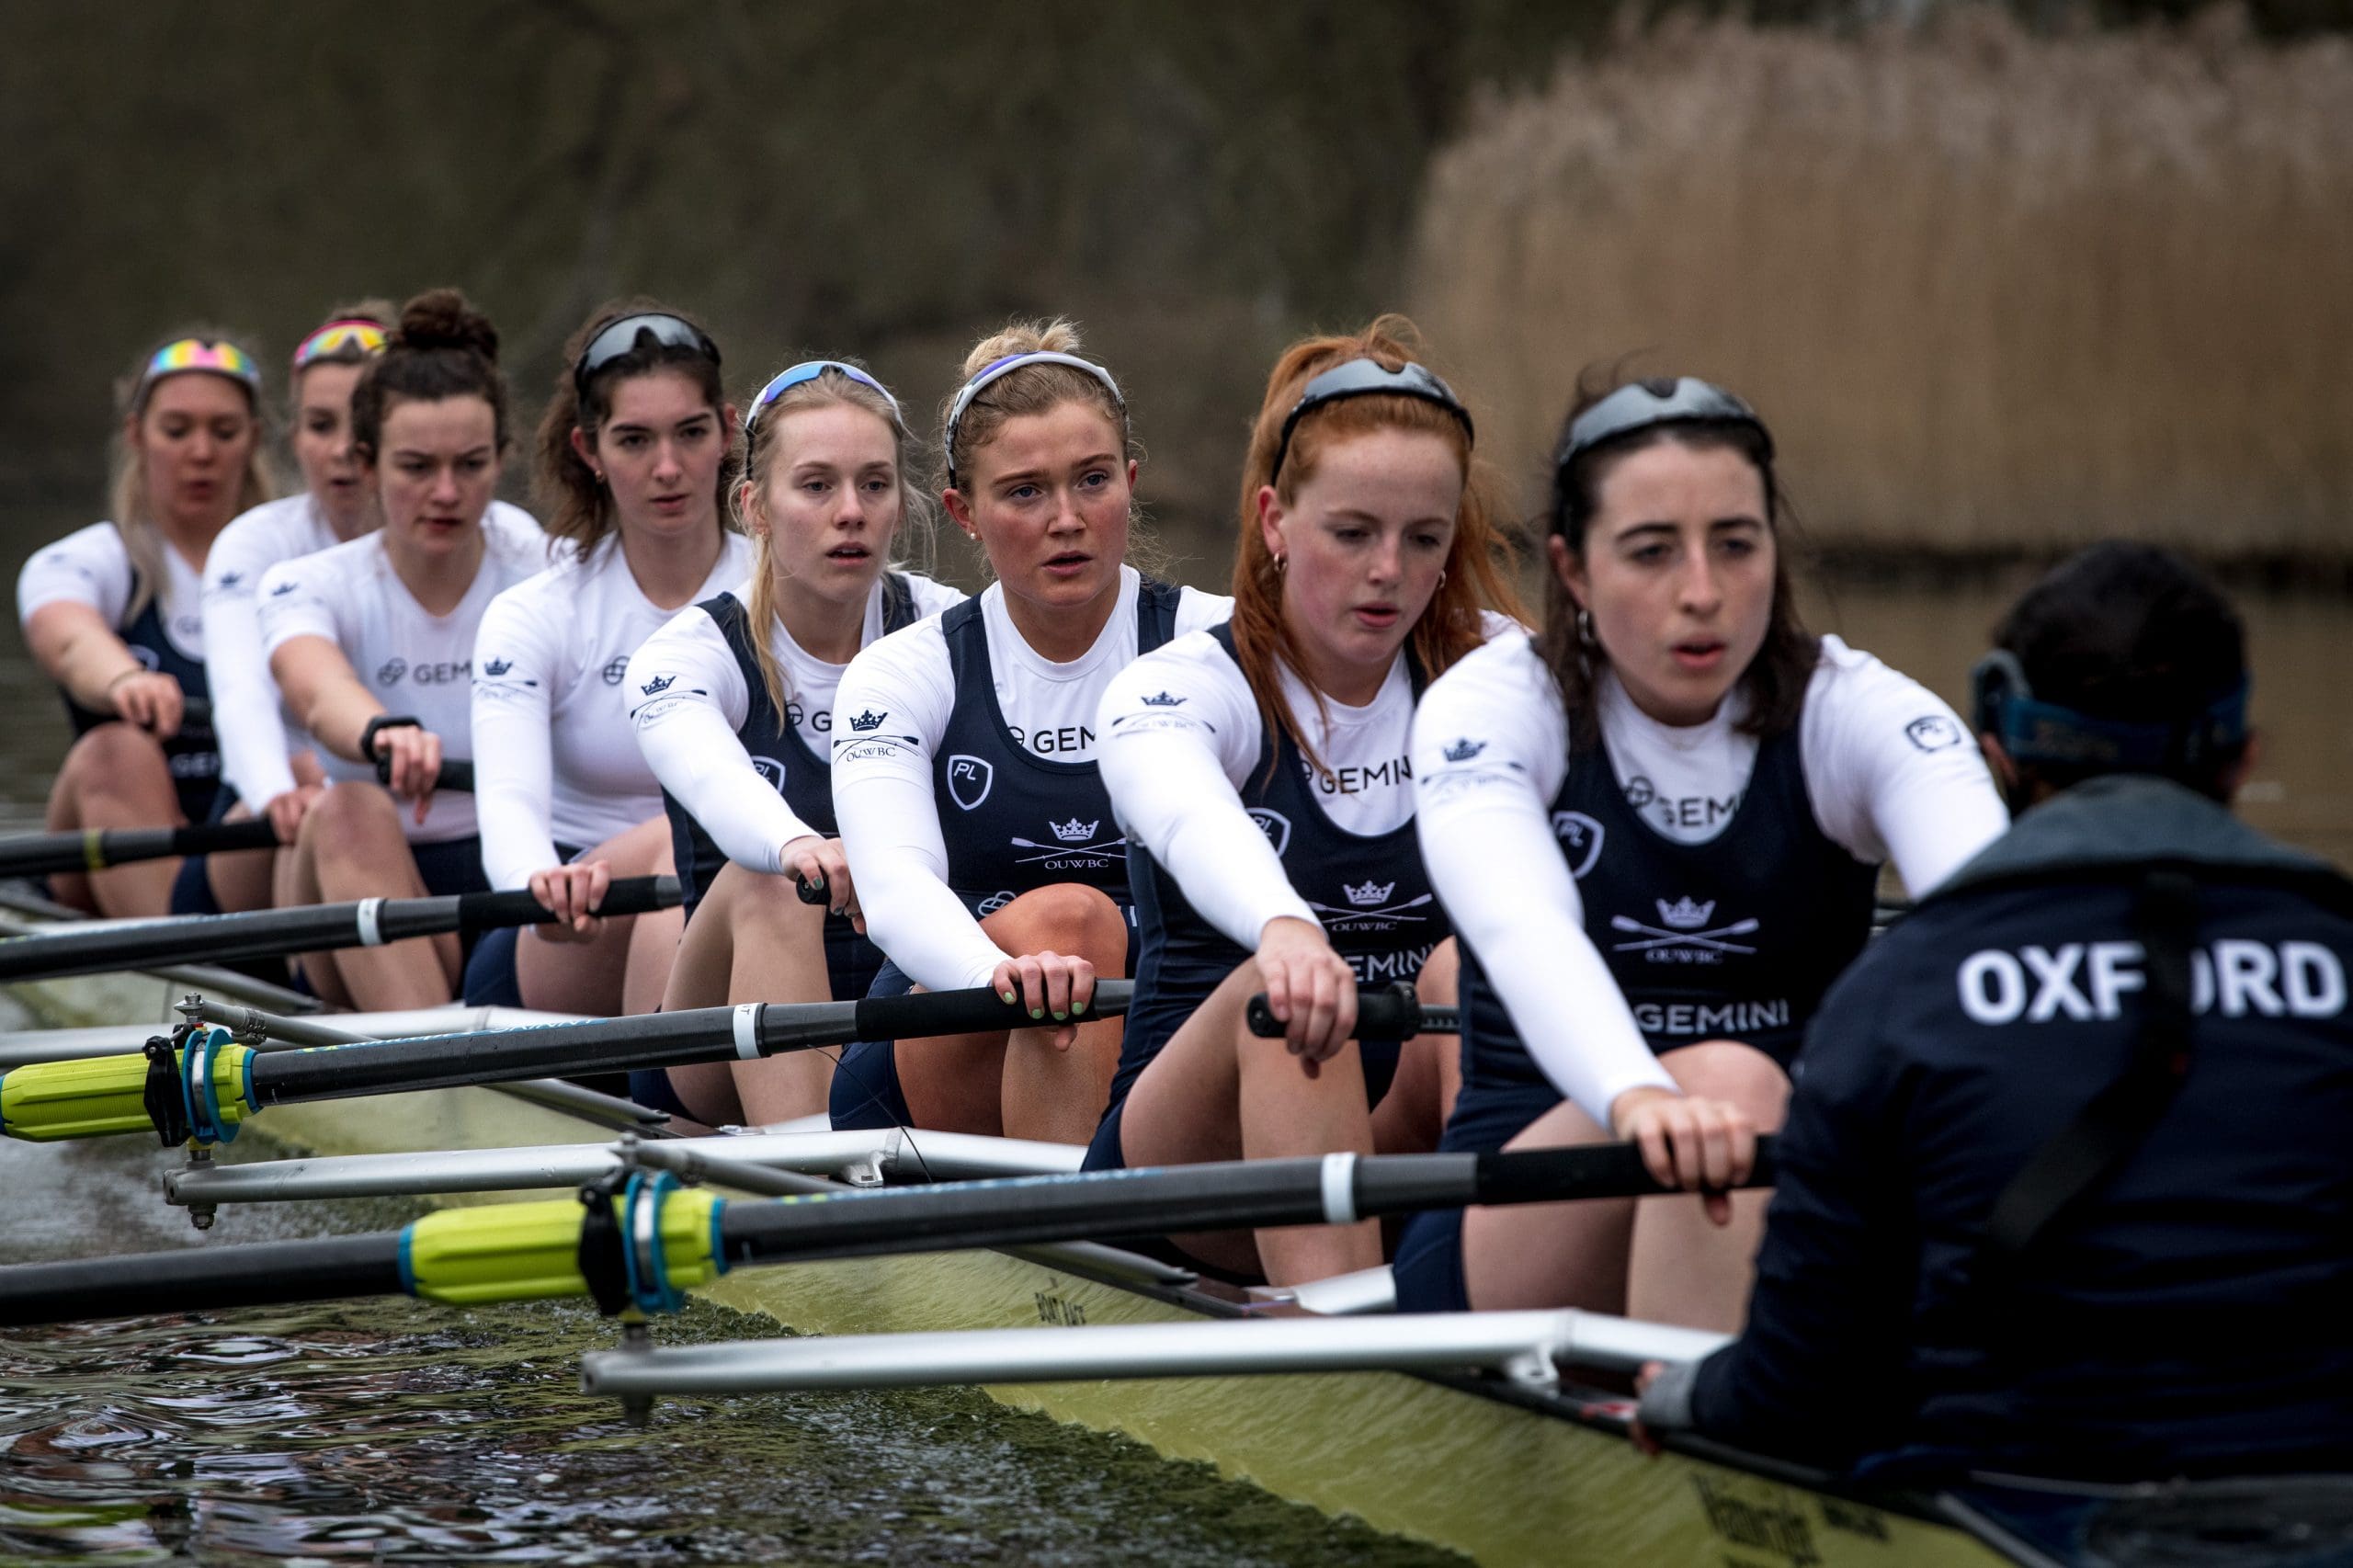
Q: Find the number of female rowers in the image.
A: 8